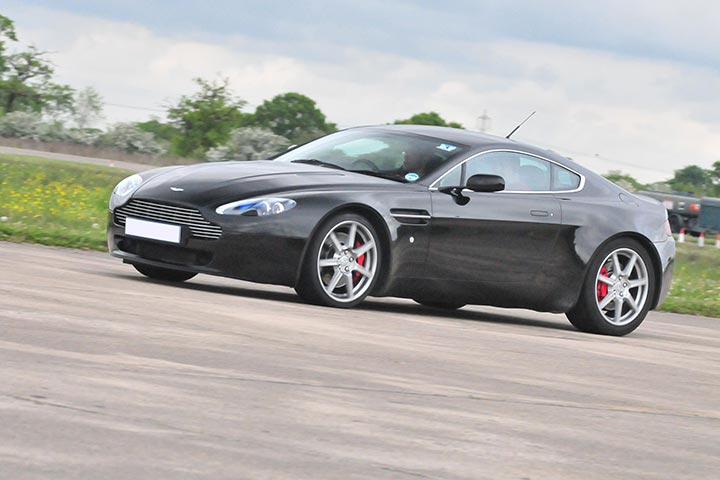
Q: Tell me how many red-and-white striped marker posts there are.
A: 3